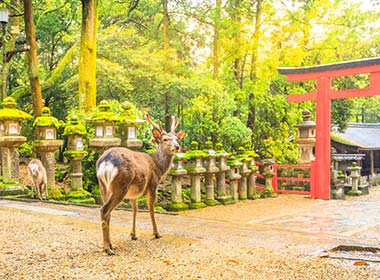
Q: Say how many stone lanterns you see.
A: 15